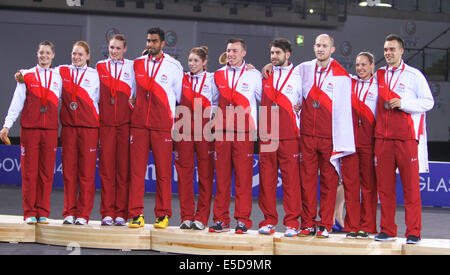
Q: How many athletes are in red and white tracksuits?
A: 10